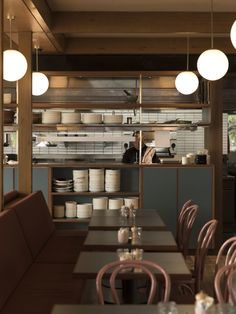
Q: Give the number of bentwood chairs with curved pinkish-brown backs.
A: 6